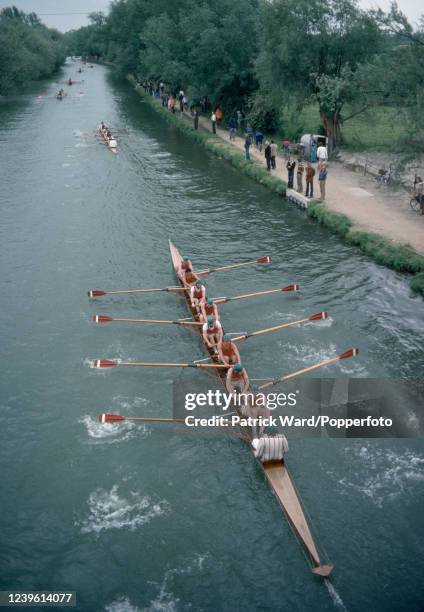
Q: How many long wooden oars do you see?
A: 8